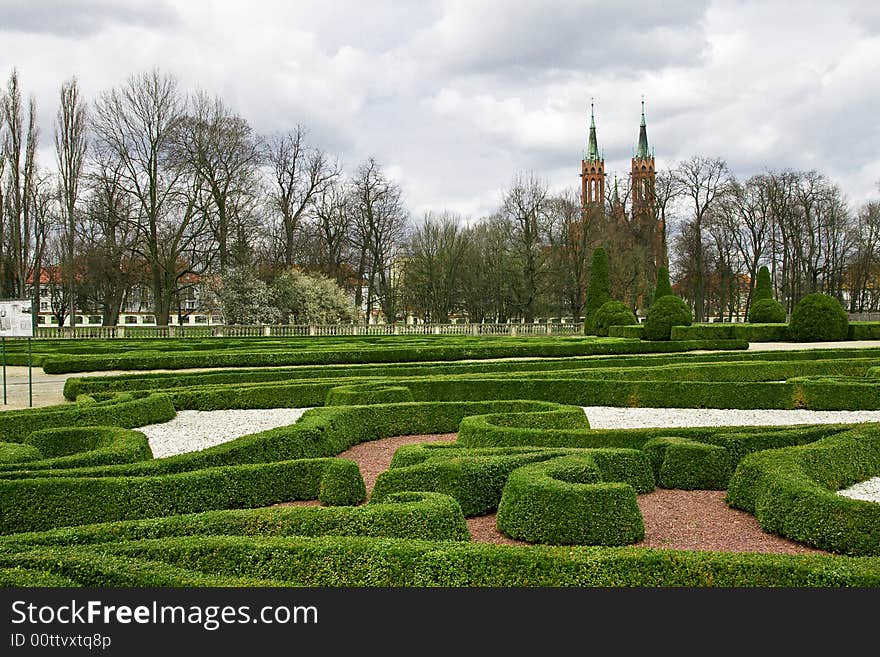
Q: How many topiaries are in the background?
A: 7